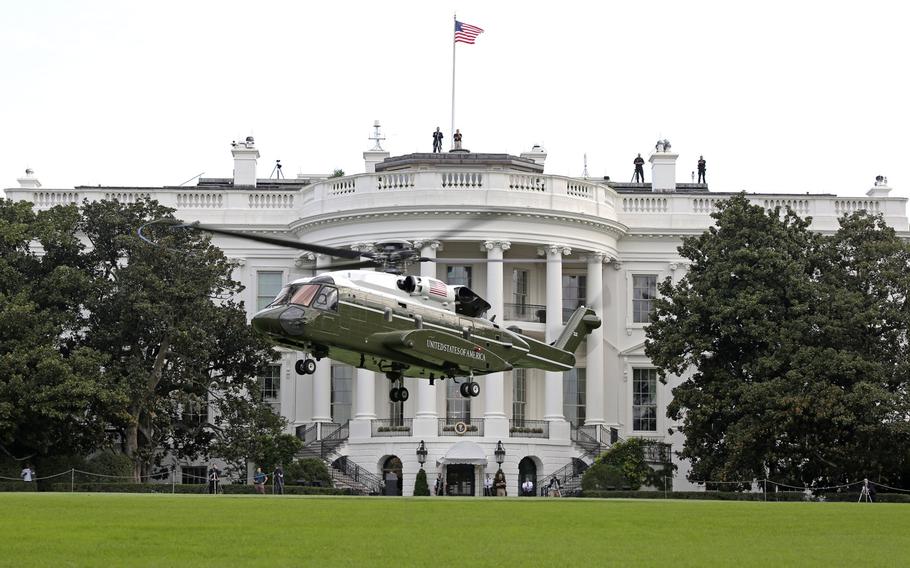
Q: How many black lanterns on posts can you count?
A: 2